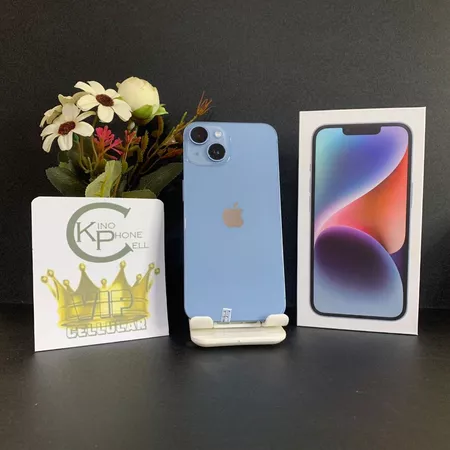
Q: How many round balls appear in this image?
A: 9